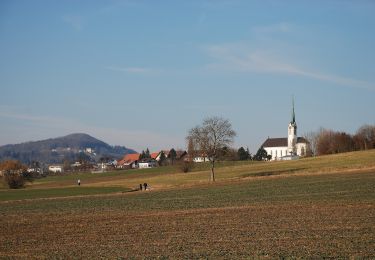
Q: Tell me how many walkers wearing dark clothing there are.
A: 2